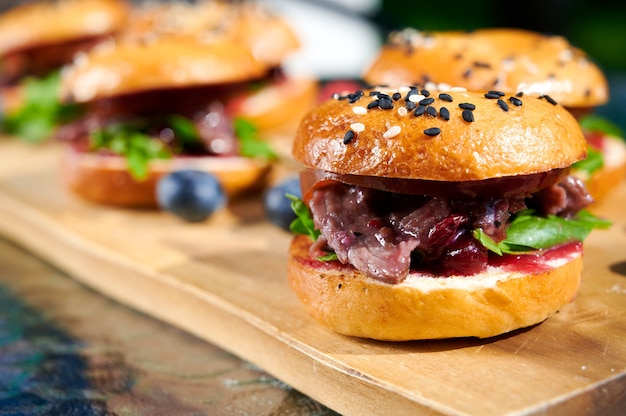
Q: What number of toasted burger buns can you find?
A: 5